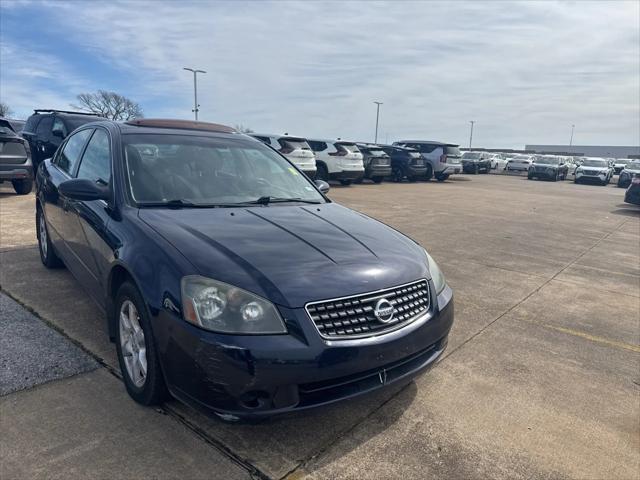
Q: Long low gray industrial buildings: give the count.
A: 1